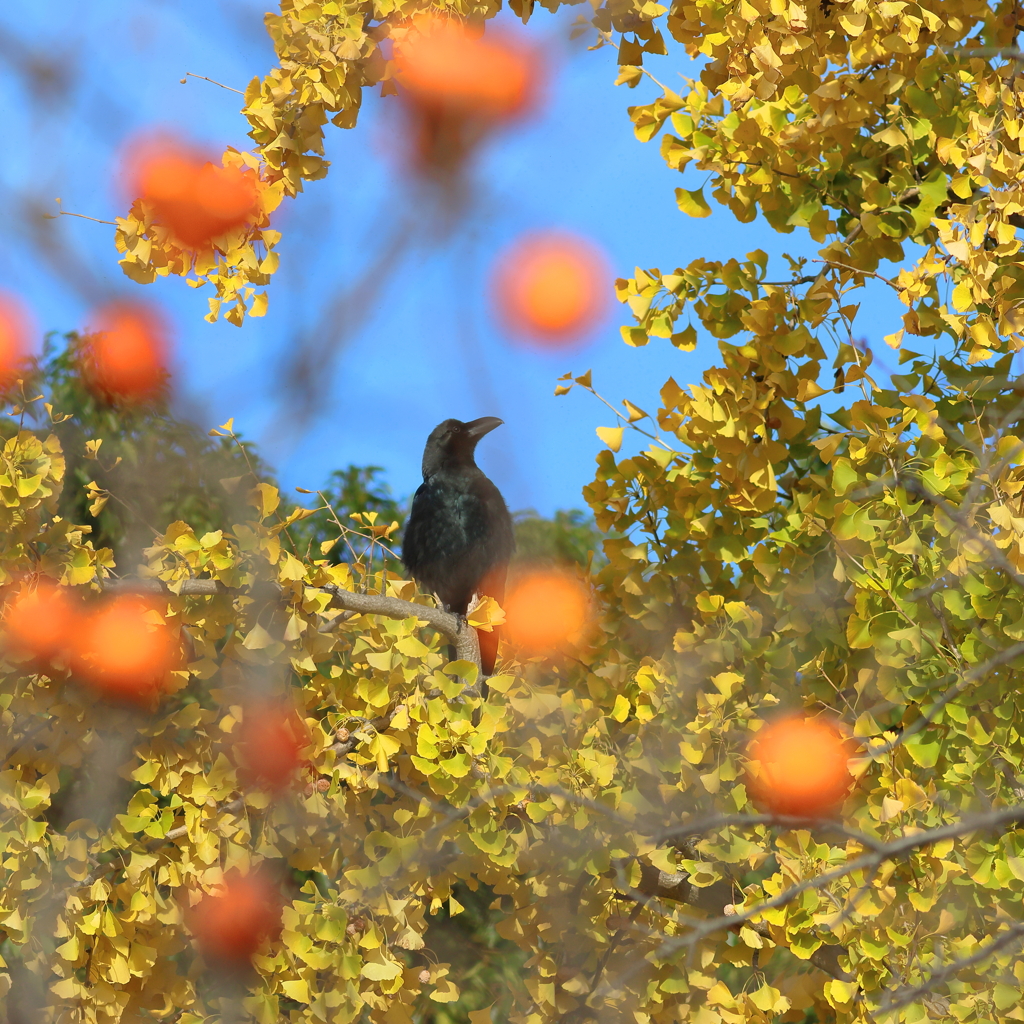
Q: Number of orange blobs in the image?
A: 11